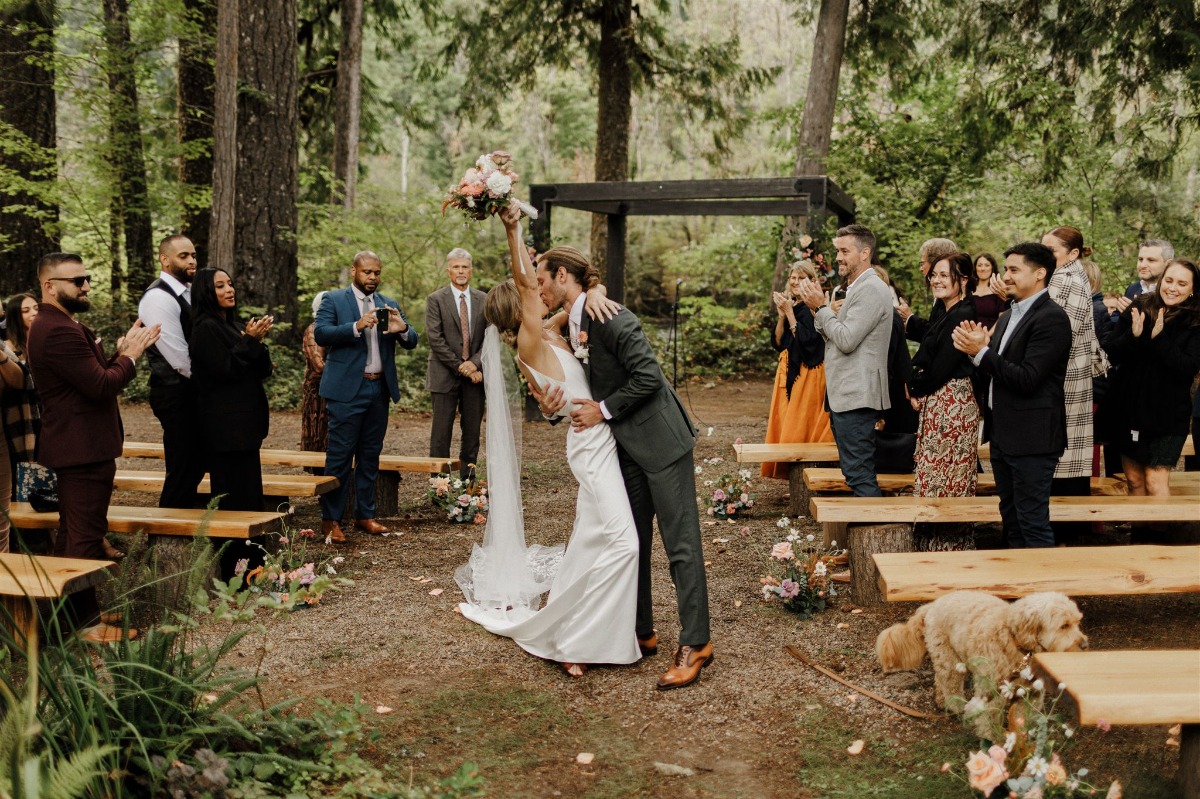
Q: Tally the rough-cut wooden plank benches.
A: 9